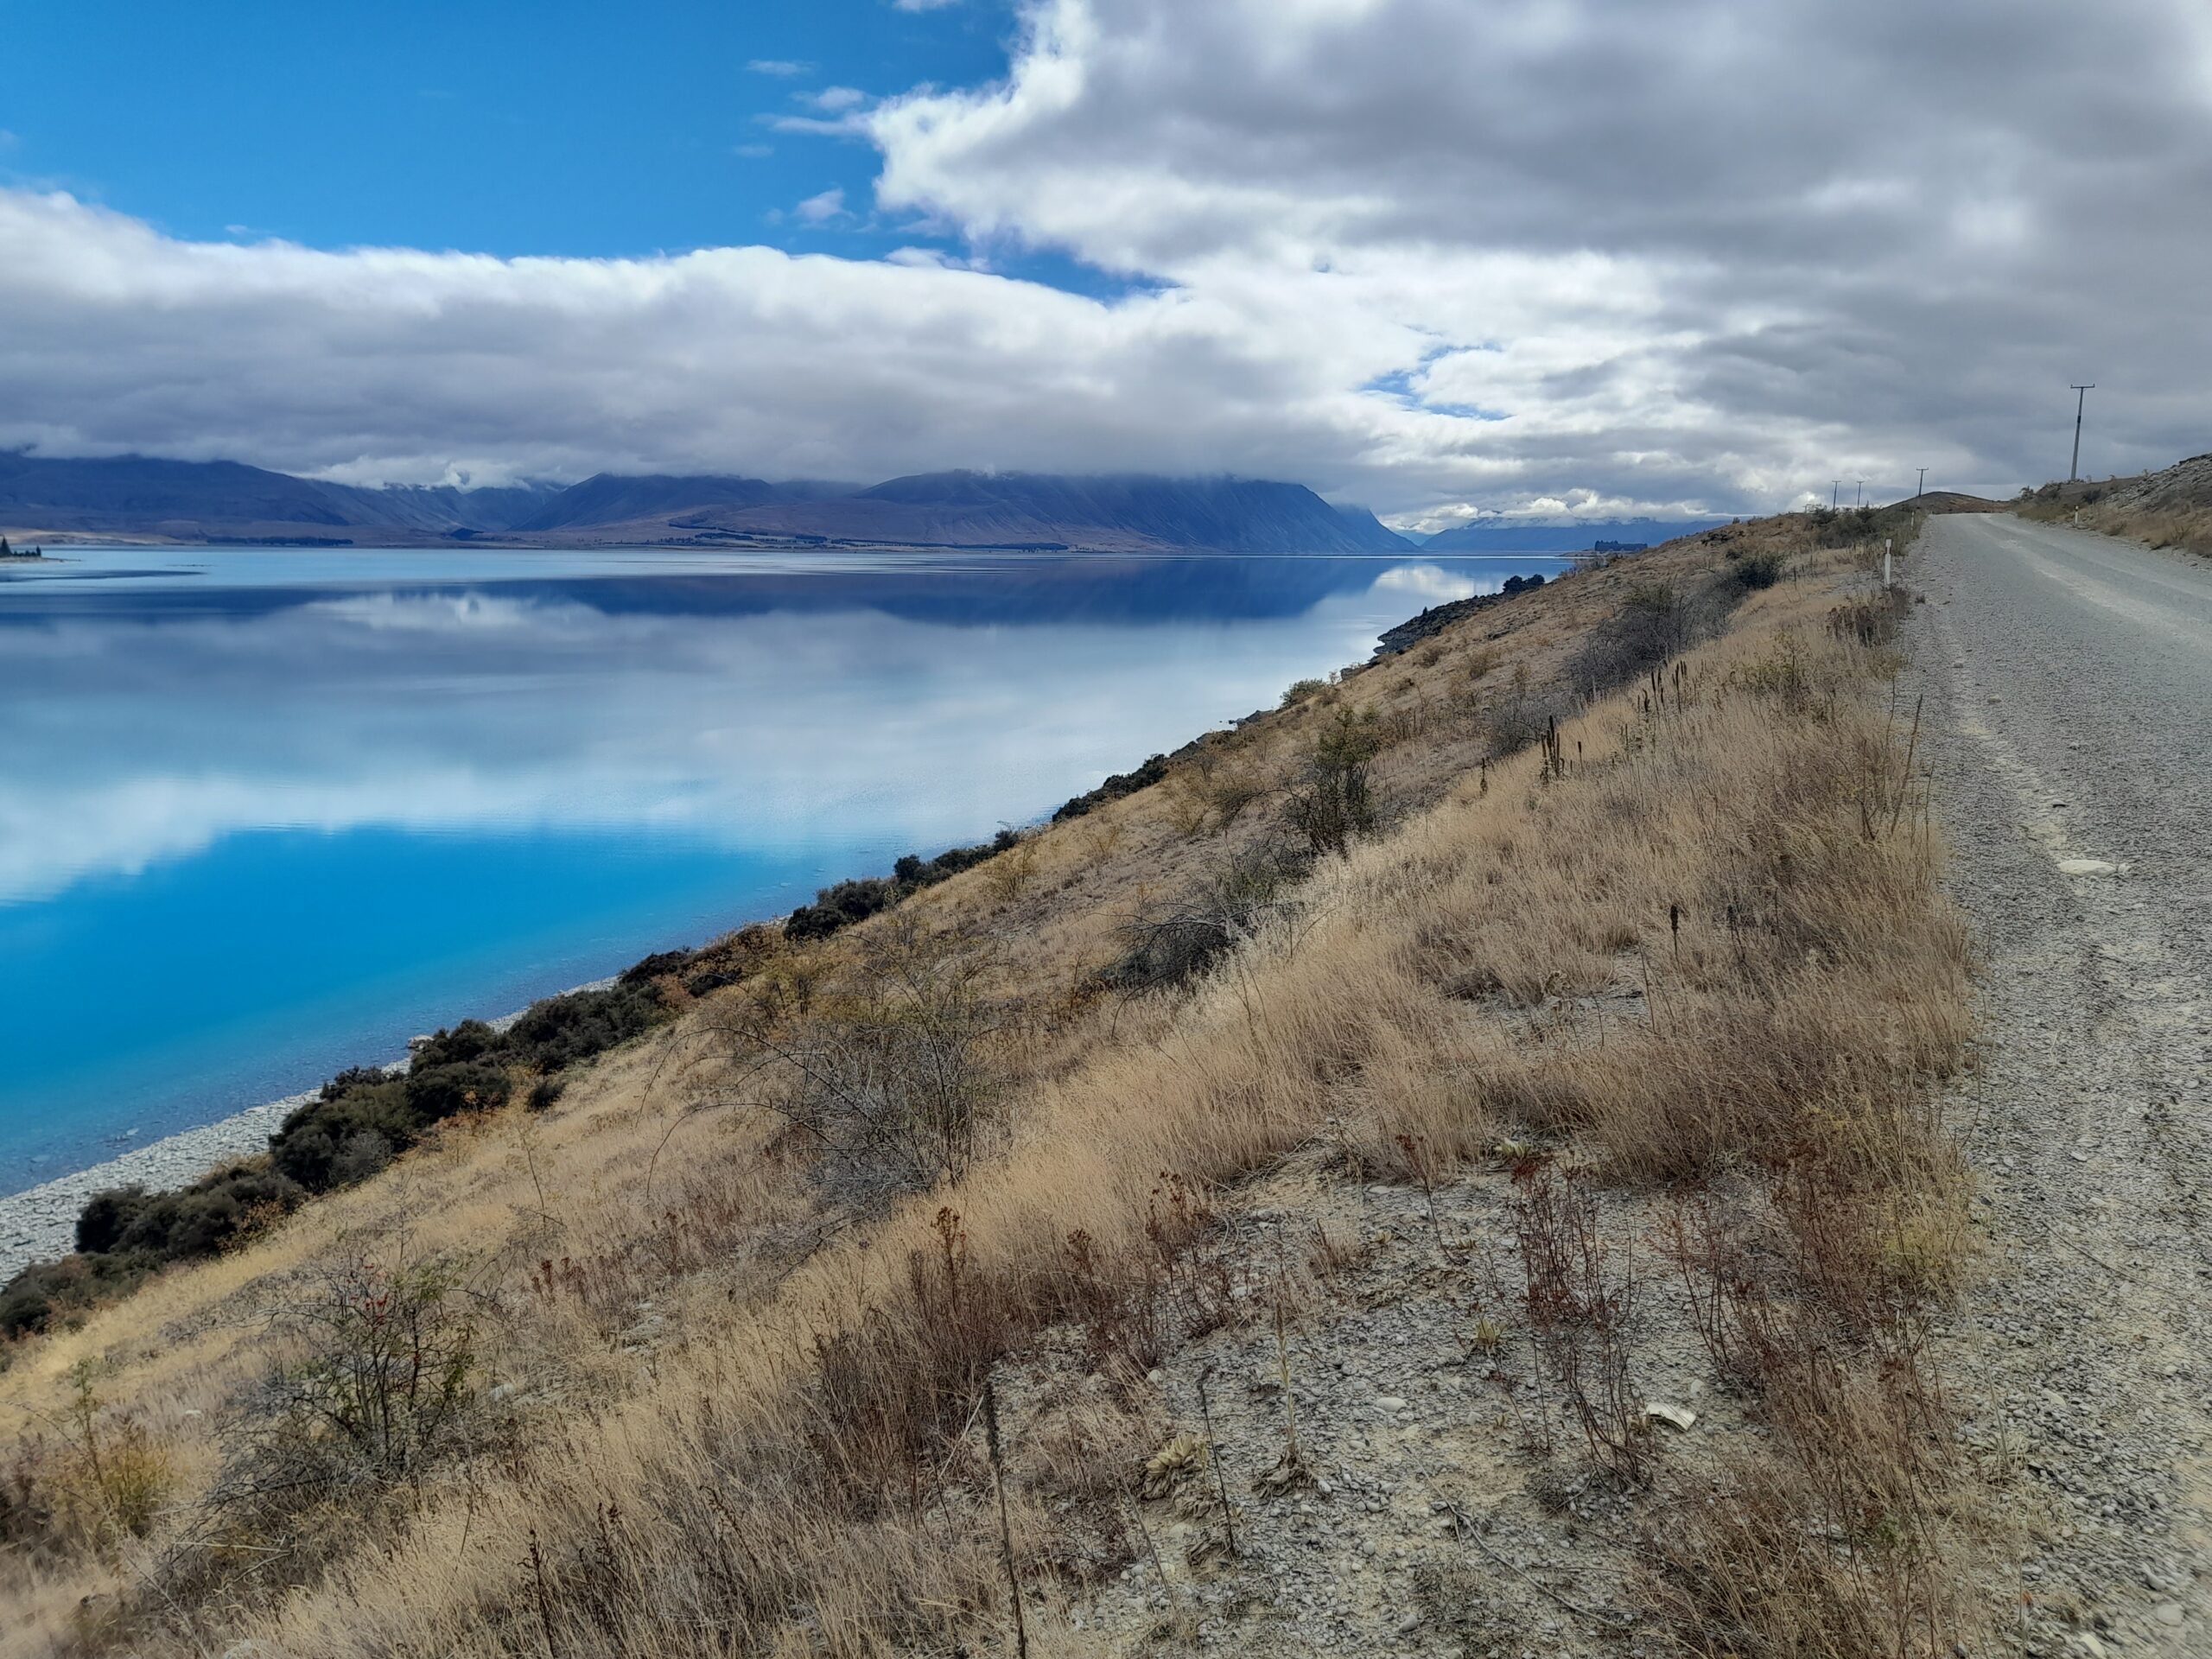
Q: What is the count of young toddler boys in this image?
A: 0